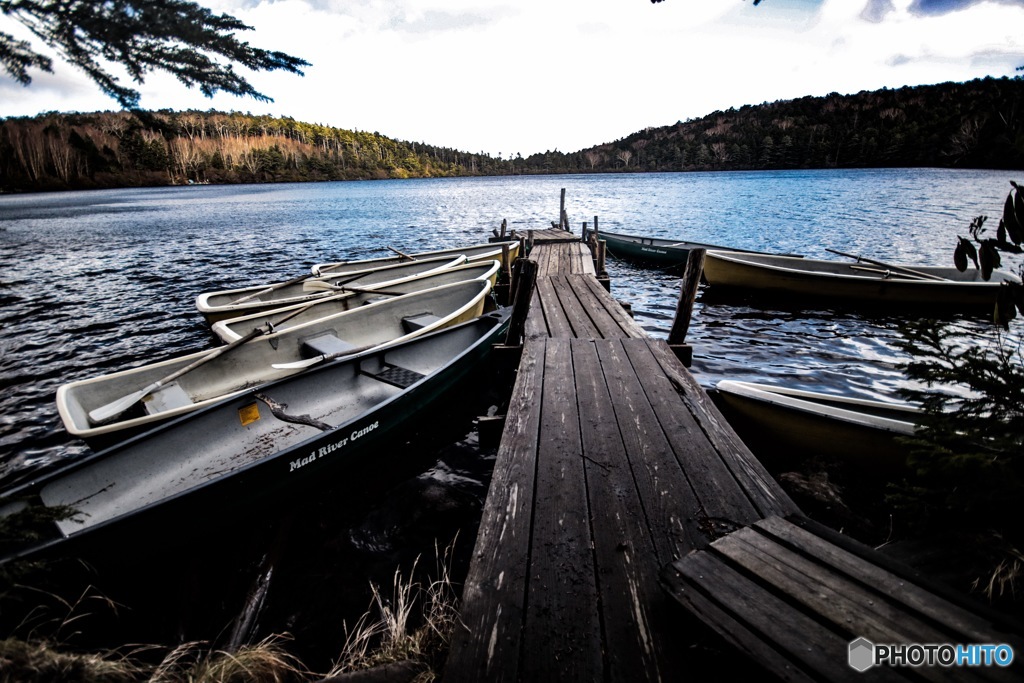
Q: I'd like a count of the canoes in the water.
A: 8